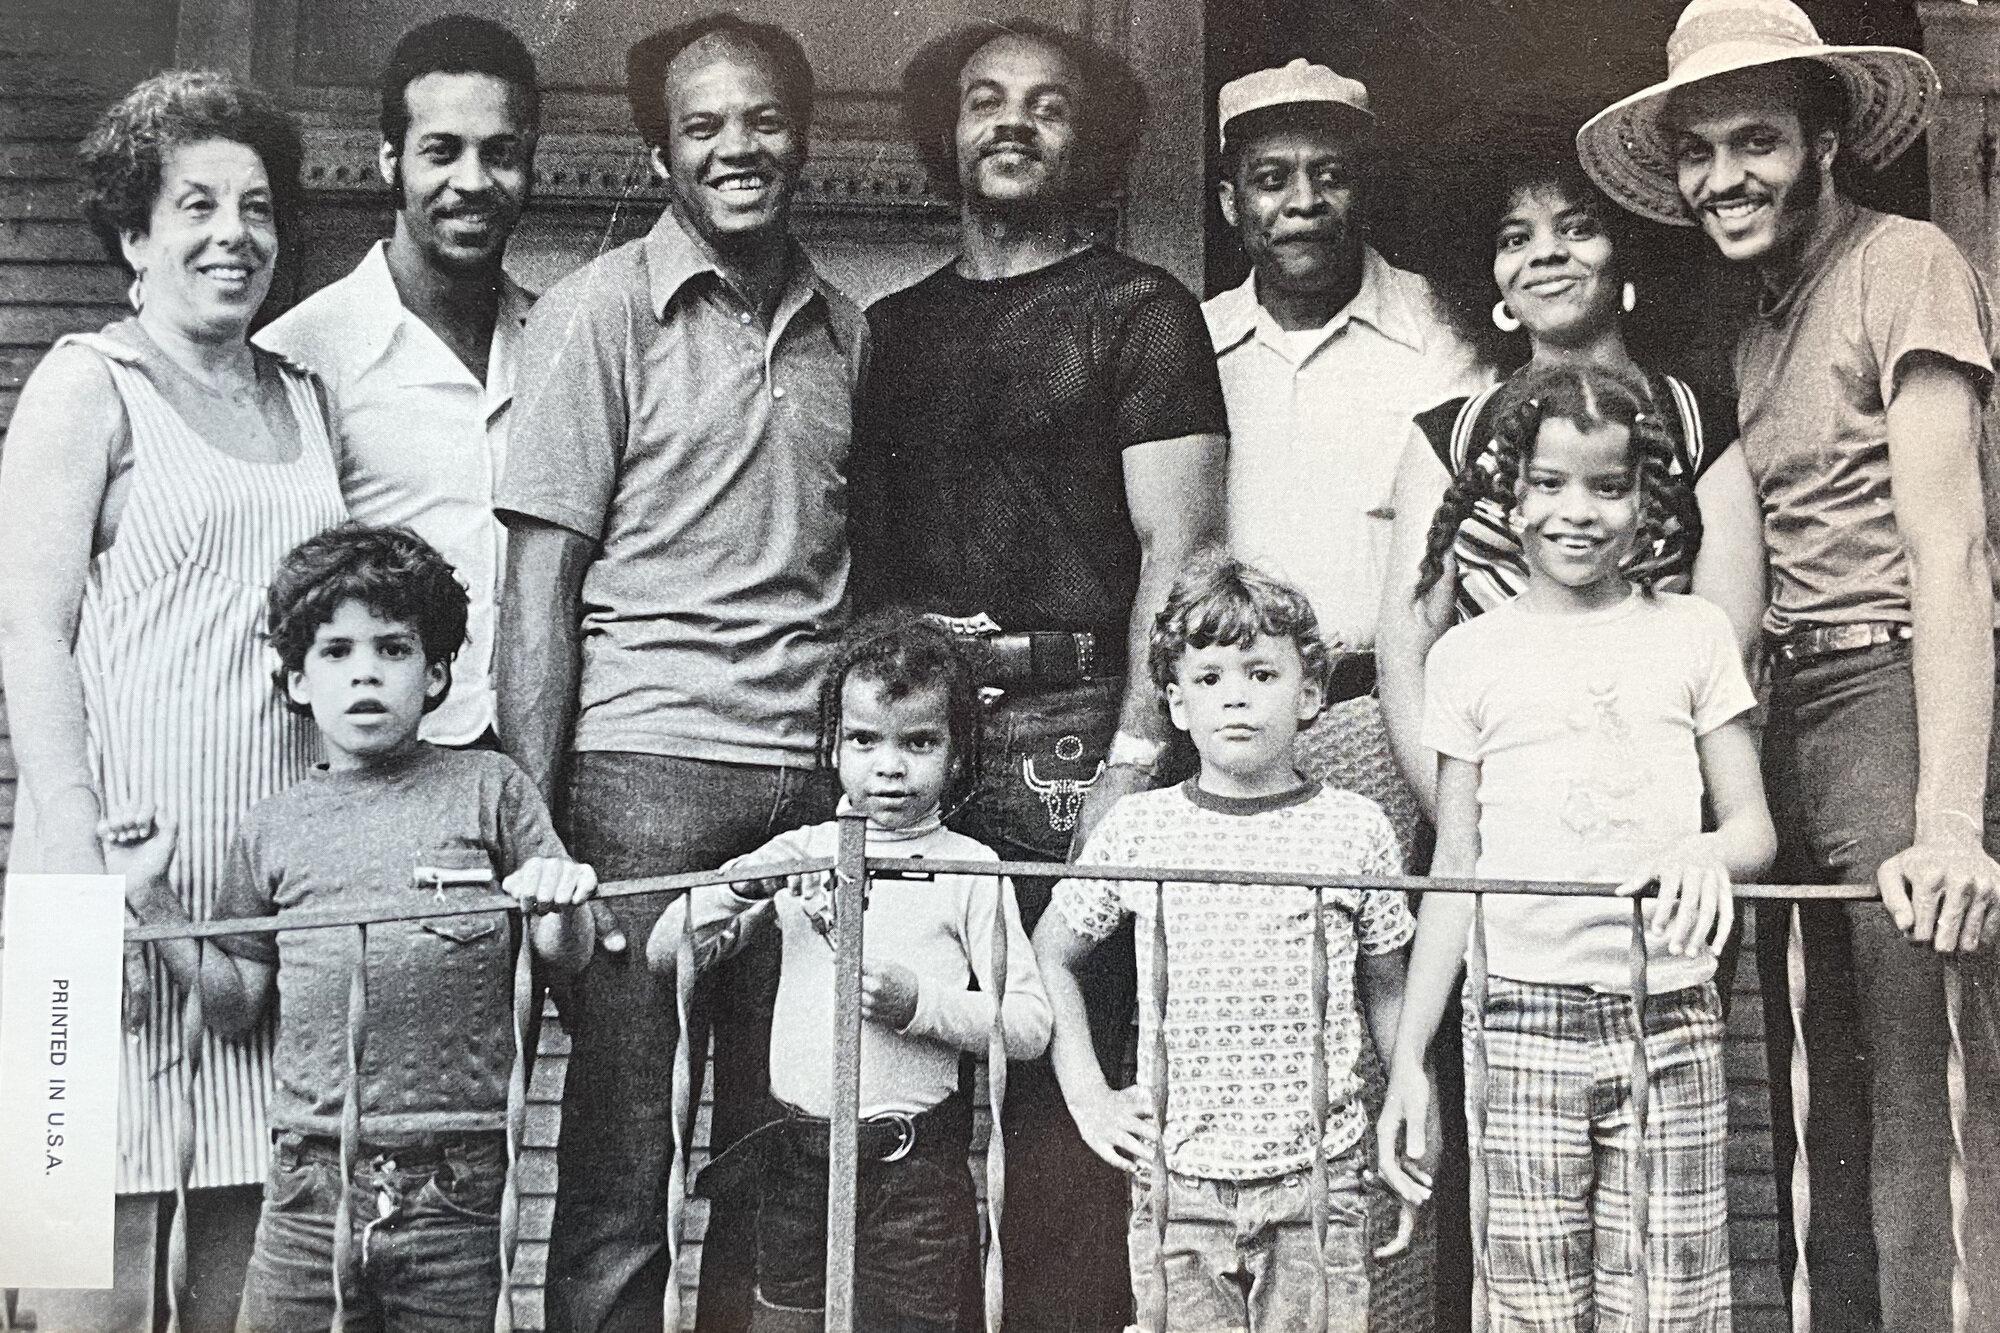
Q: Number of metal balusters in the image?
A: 11